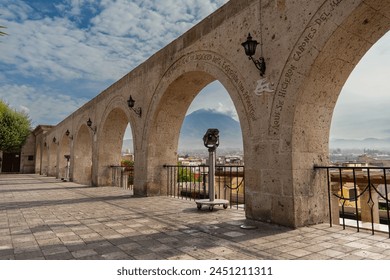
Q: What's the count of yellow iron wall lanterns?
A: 0